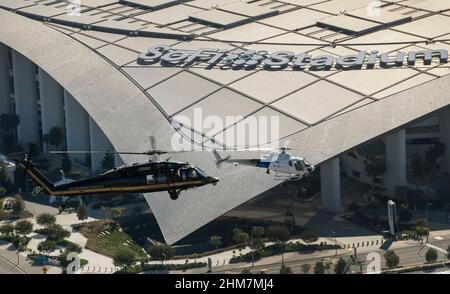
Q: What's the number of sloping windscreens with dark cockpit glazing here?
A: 2